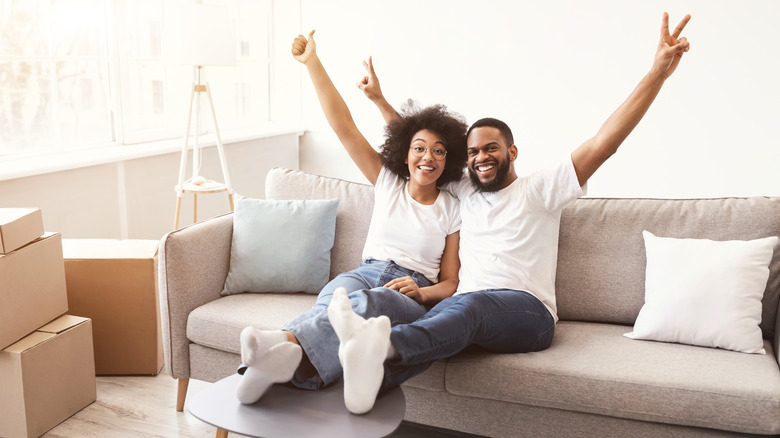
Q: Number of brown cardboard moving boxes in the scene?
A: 4